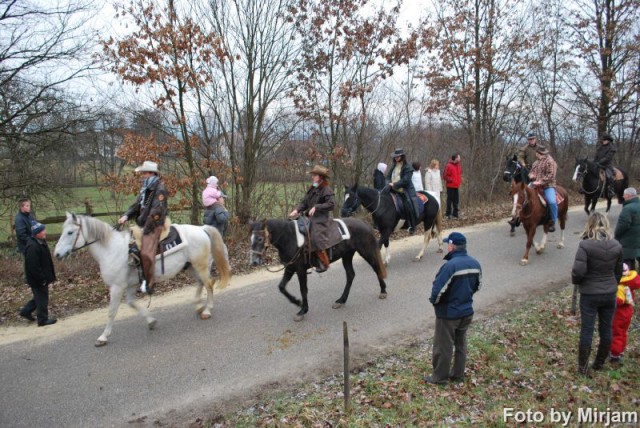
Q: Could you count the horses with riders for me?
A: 6